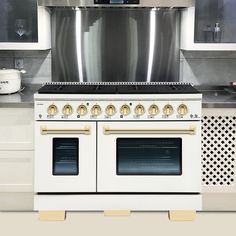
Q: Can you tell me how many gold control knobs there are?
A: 10